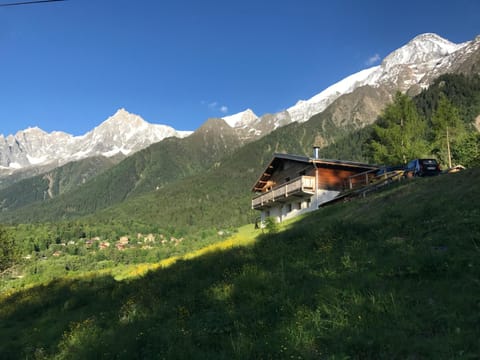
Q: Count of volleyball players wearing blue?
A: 0